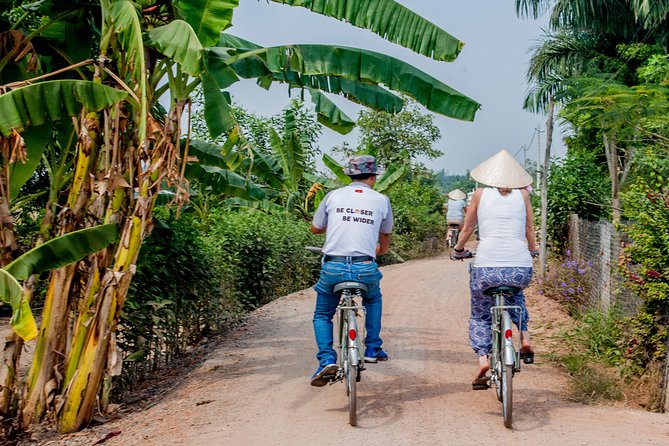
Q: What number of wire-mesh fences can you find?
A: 1